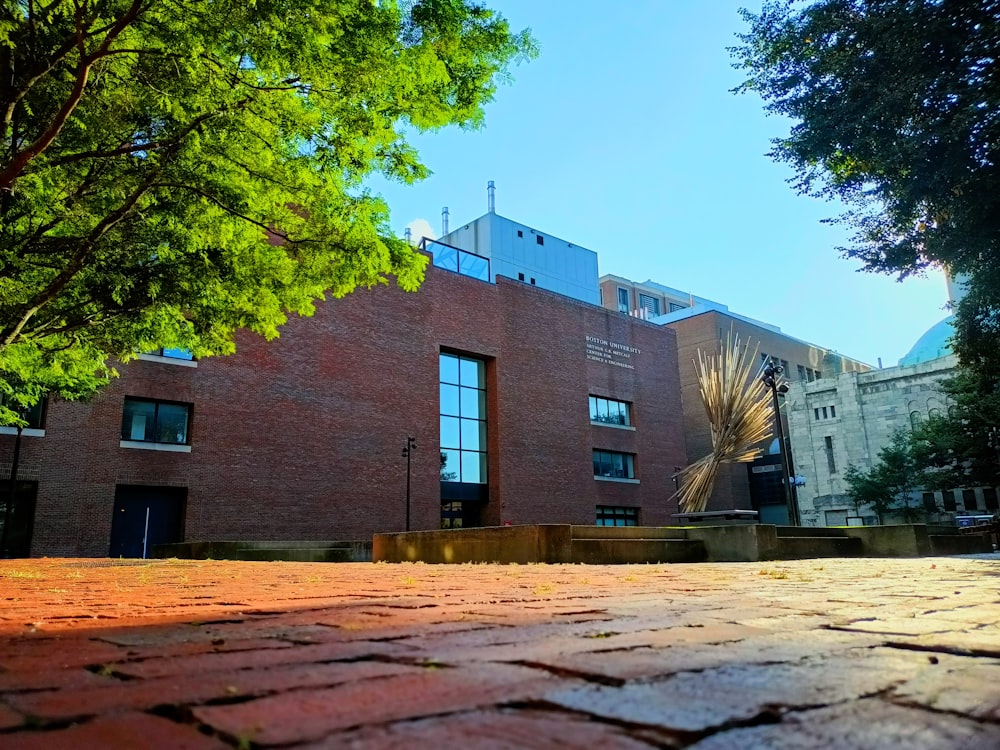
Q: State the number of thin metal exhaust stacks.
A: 3